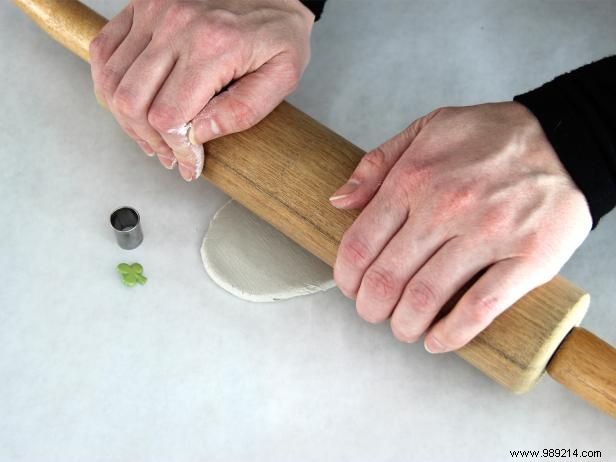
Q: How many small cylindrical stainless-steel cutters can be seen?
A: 1